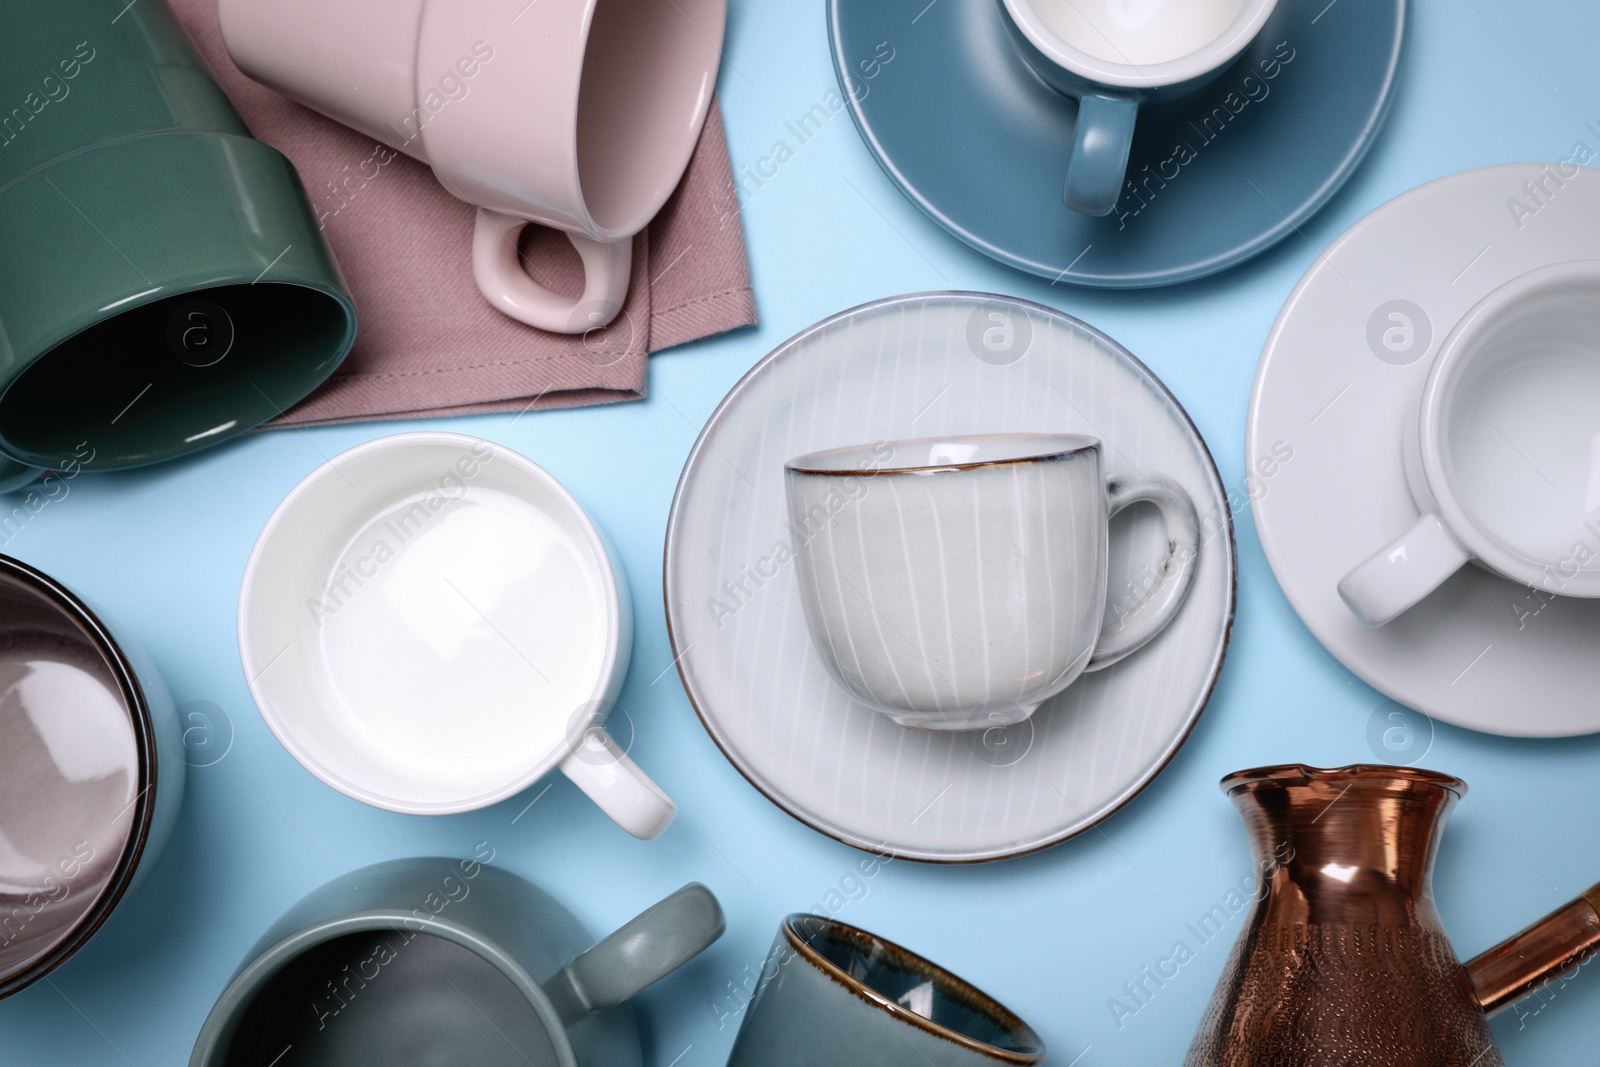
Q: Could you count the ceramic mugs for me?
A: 9